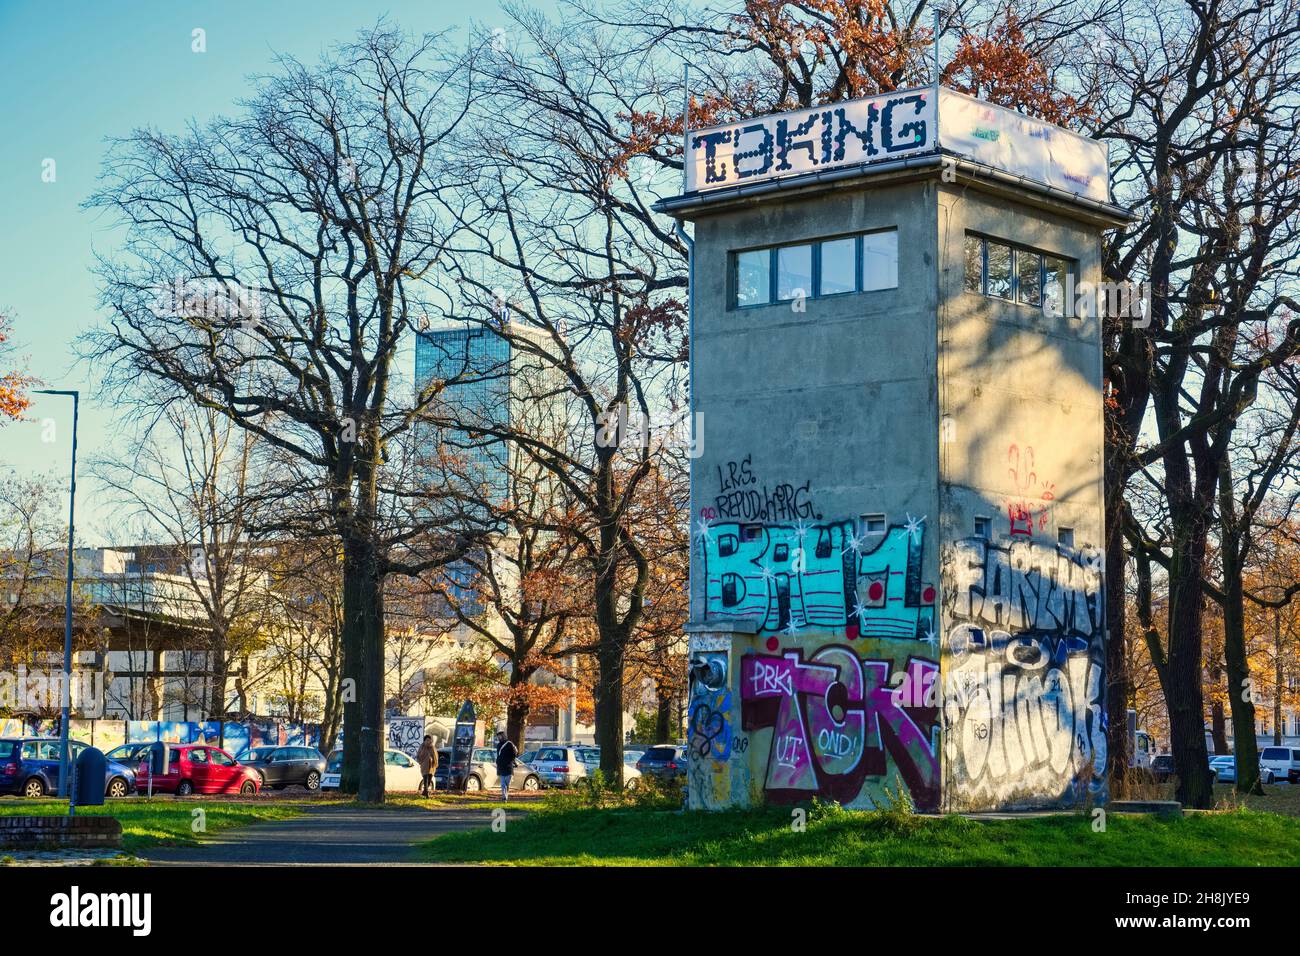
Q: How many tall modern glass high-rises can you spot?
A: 1